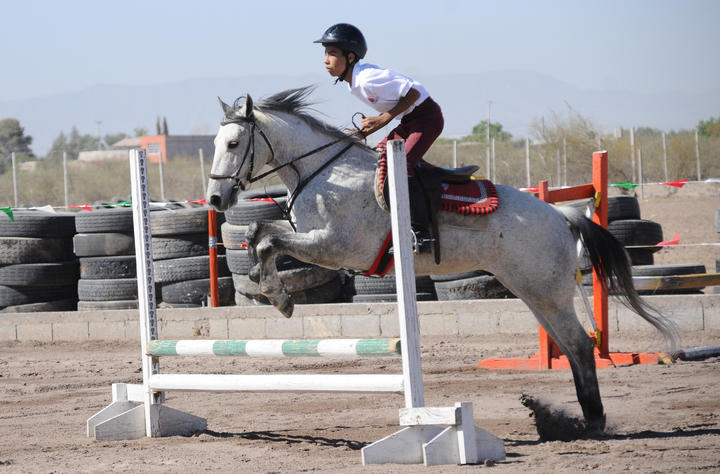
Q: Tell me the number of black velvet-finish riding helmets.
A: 0